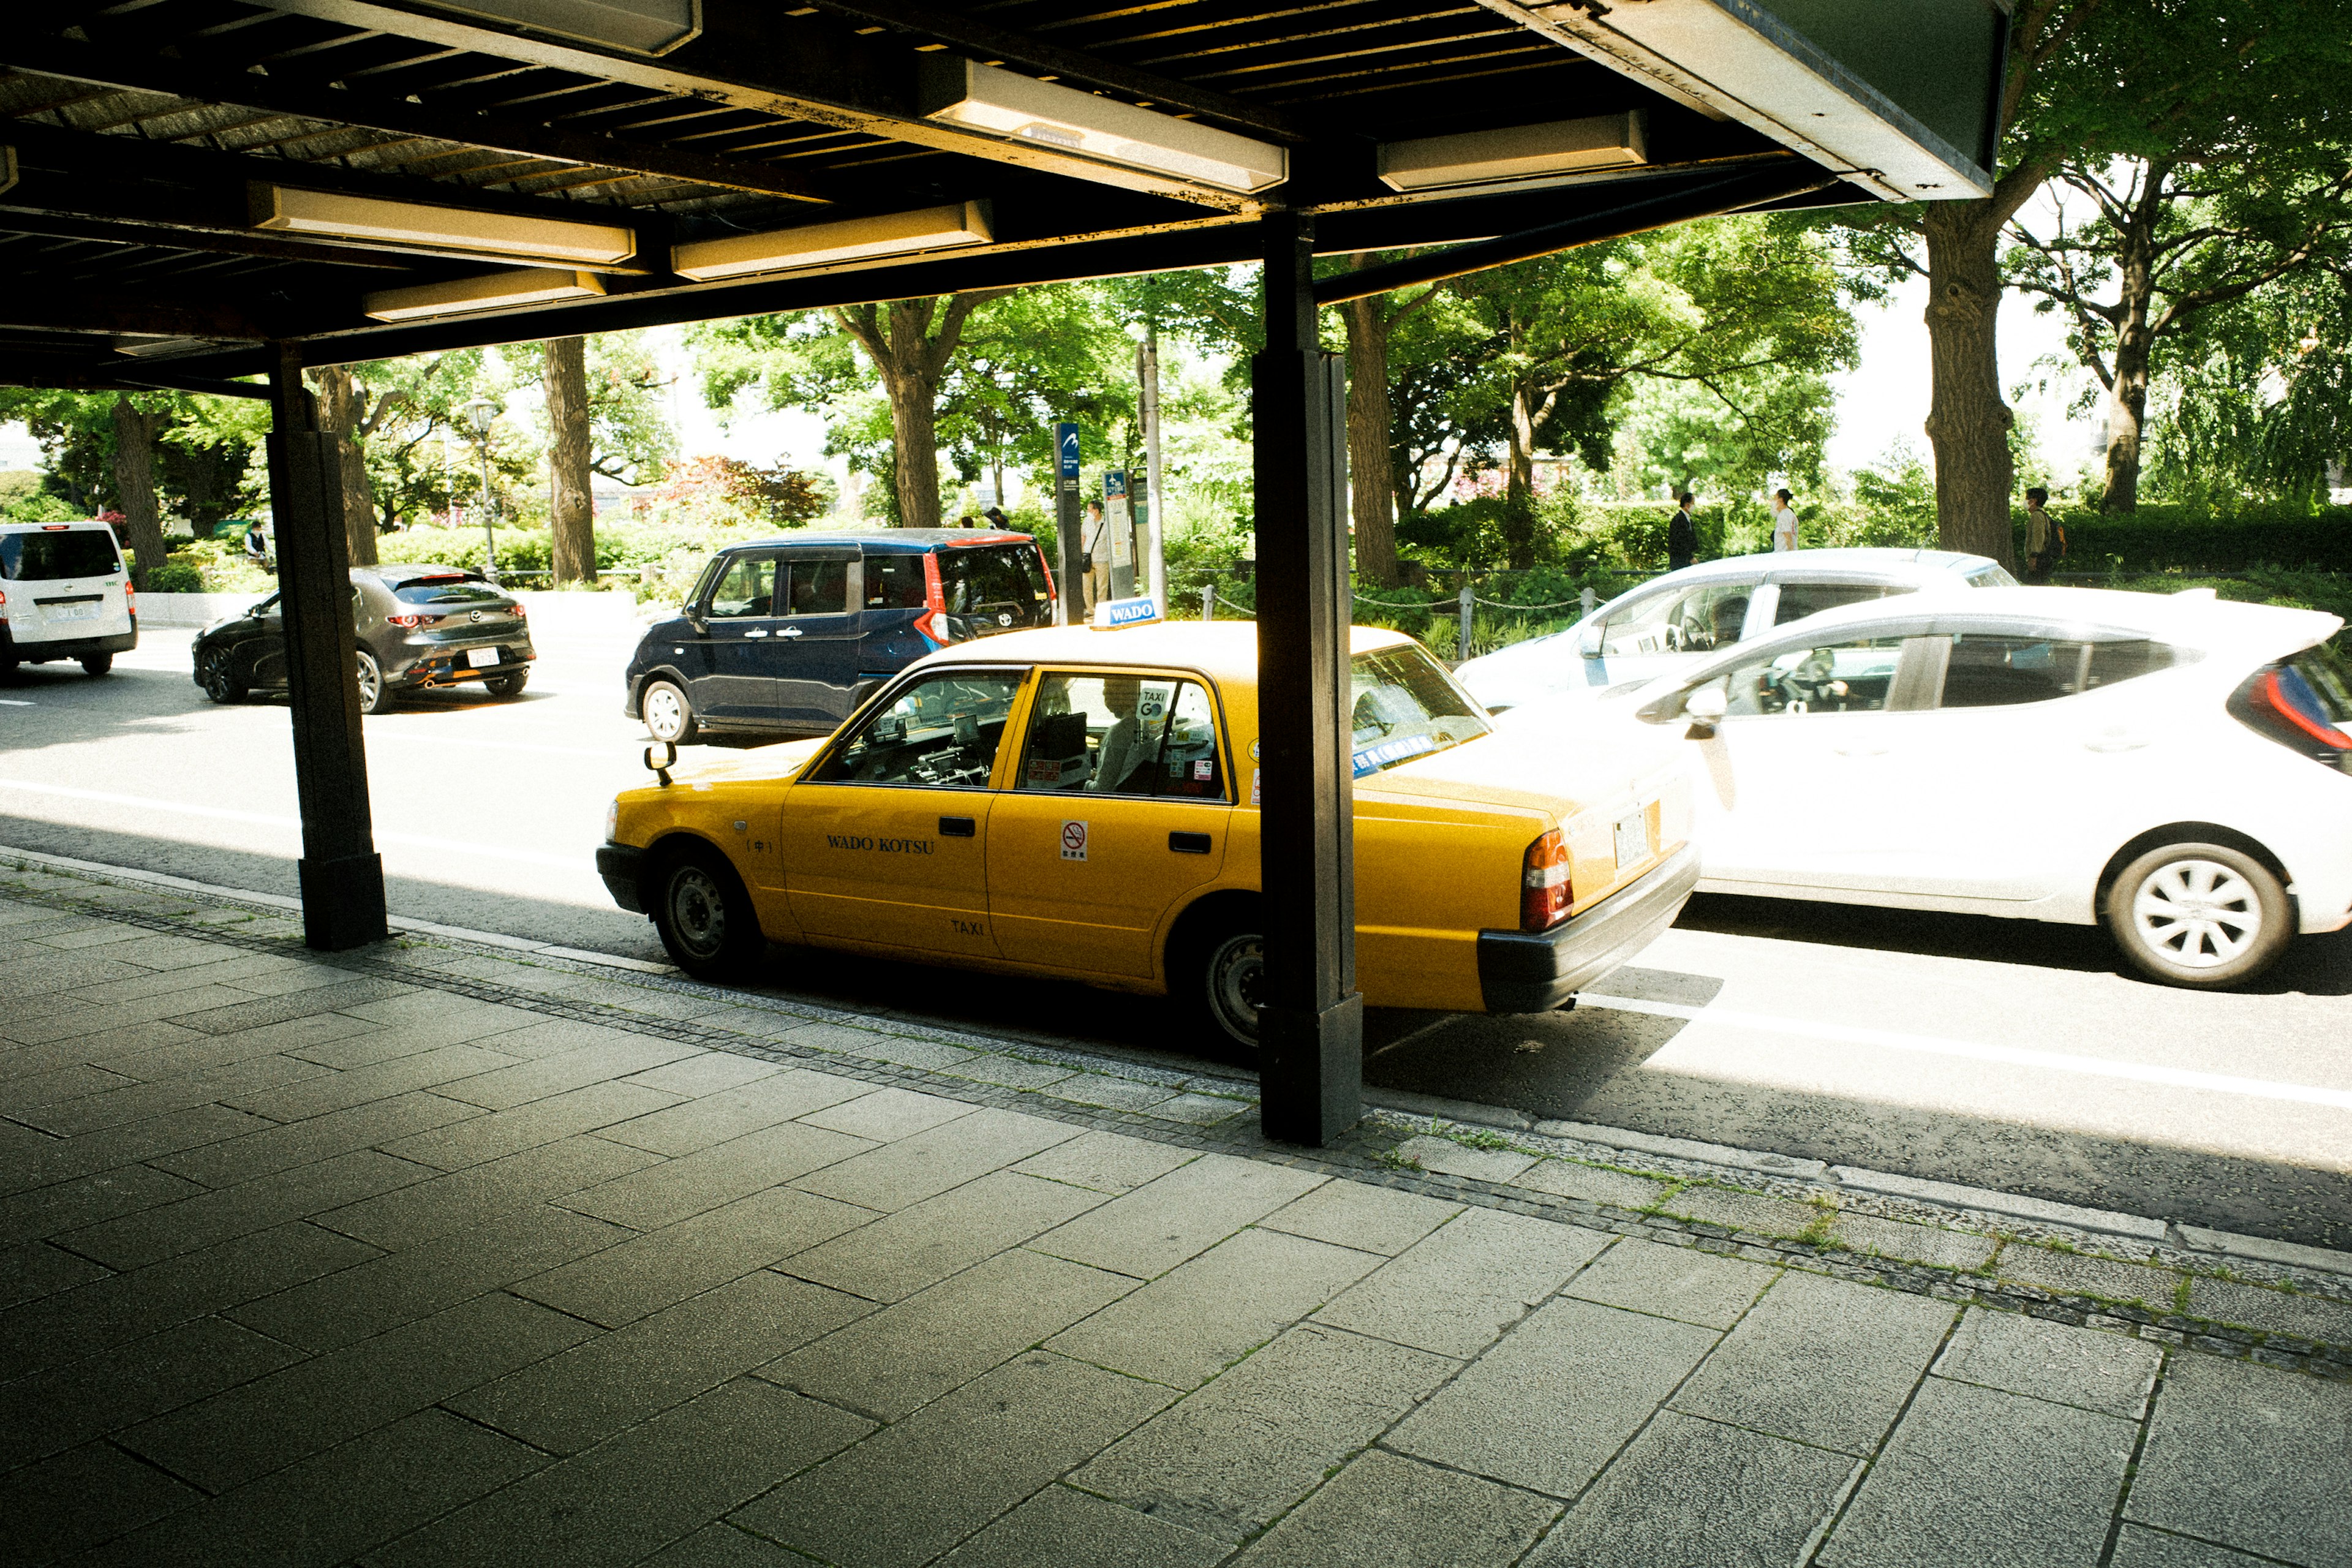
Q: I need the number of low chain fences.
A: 1